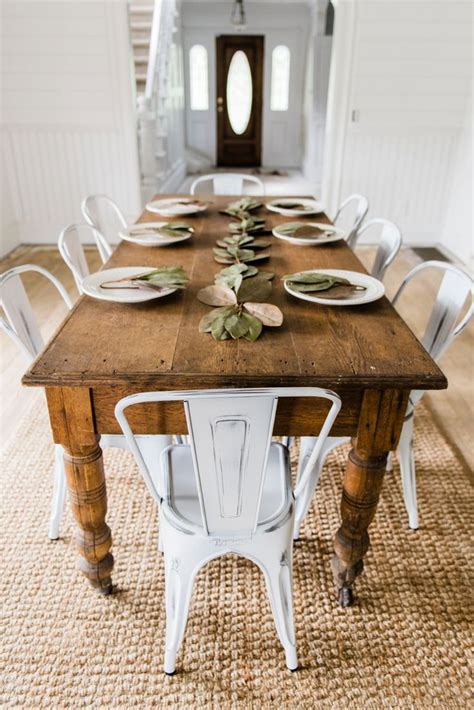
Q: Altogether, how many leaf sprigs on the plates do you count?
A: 6